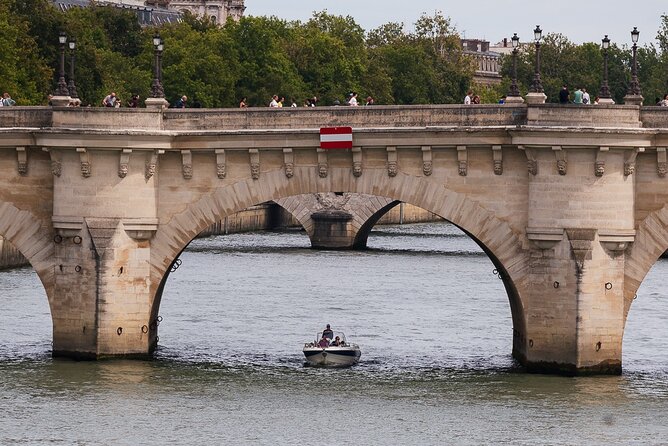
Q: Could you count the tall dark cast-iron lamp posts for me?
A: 8